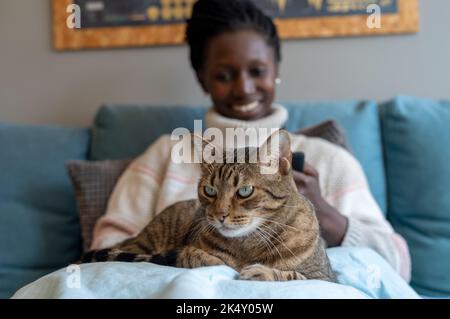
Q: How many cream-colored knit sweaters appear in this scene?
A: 1